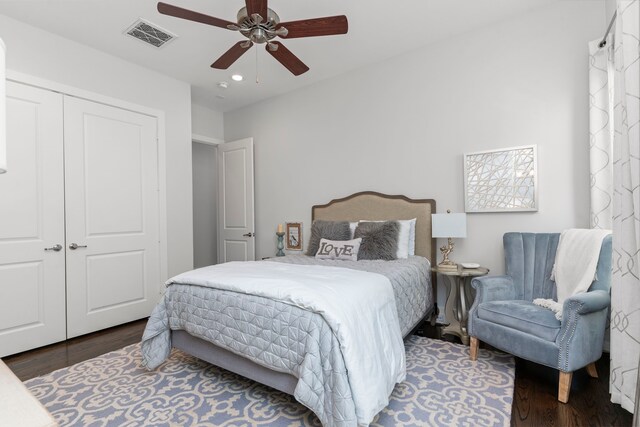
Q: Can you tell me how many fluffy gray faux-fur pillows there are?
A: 2